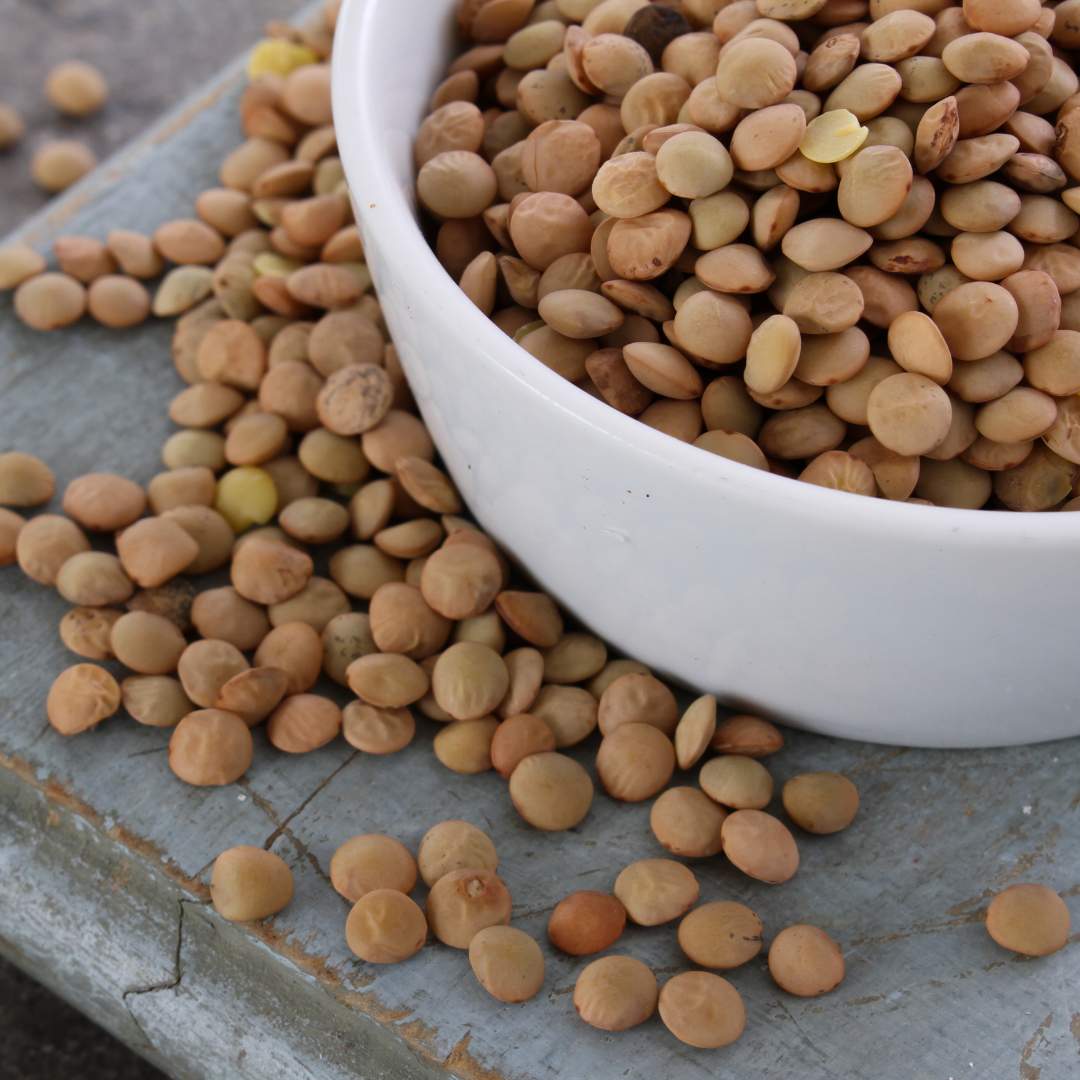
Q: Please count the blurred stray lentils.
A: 3